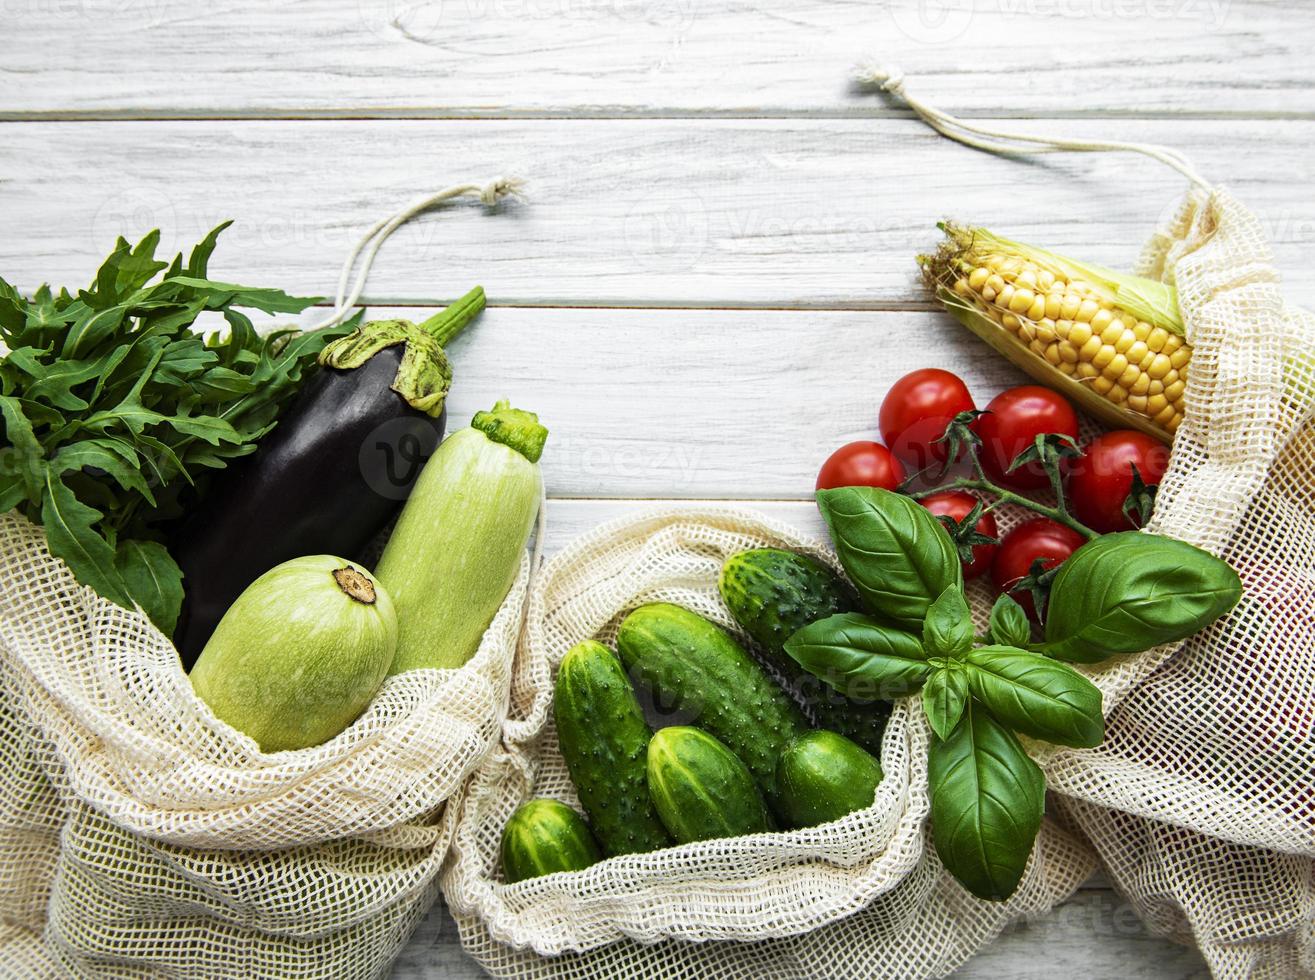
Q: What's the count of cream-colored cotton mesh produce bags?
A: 3